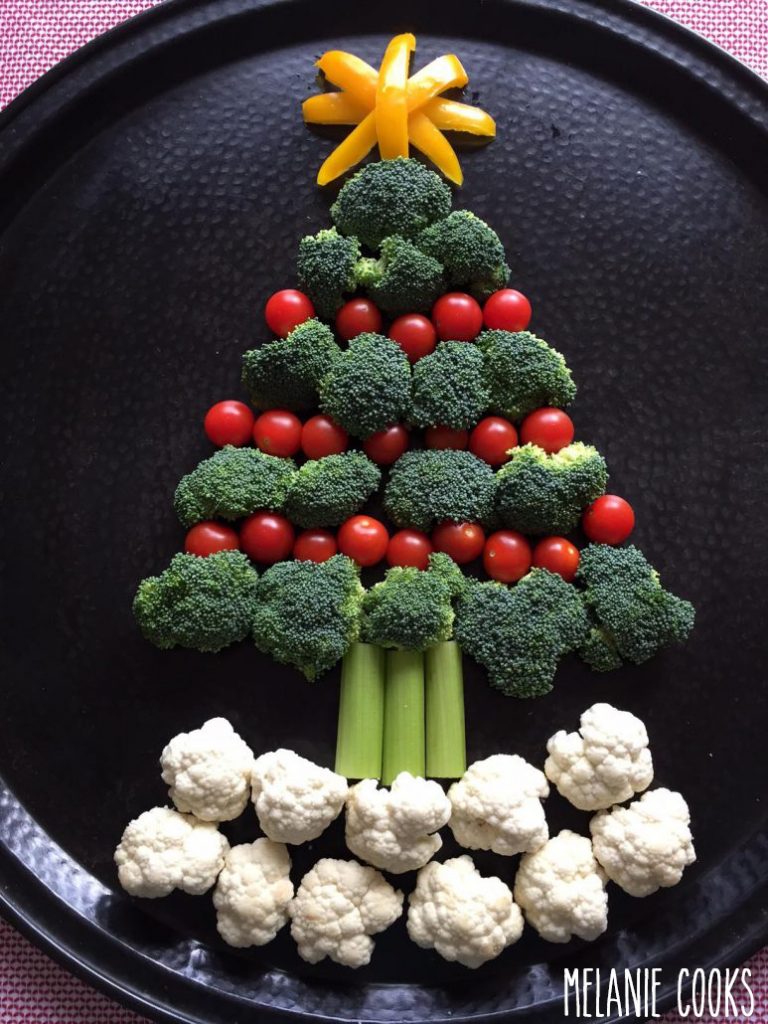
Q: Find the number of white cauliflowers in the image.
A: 11